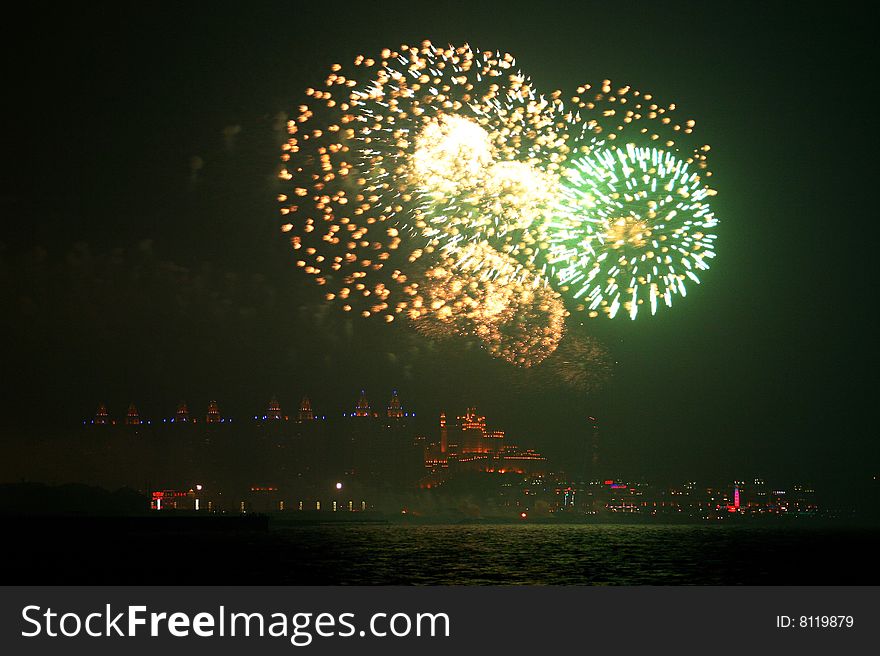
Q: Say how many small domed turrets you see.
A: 8